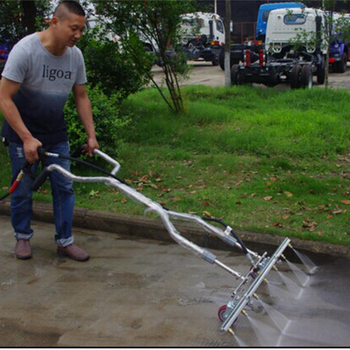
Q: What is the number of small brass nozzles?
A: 7